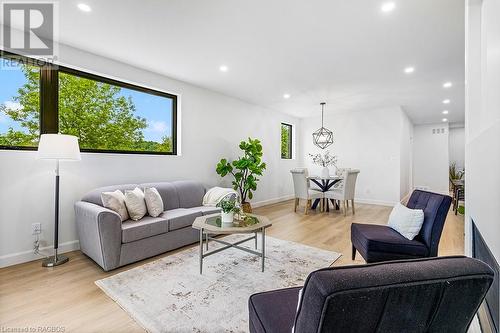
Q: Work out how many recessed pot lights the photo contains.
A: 9